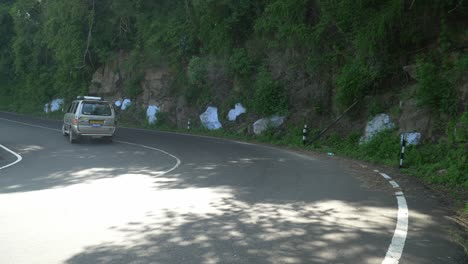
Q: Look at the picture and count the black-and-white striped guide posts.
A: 3